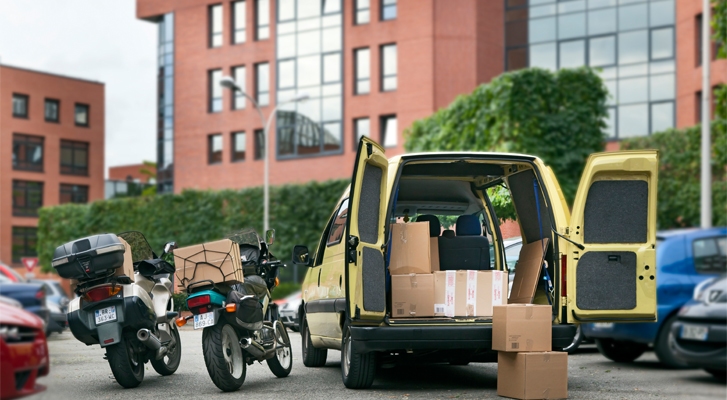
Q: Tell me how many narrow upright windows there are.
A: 15